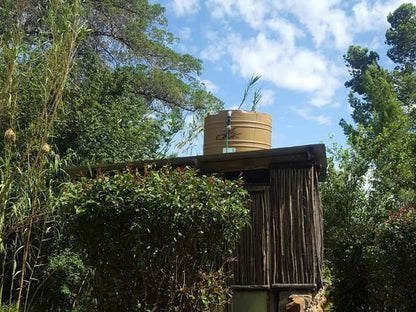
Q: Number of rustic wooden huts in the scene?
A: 1